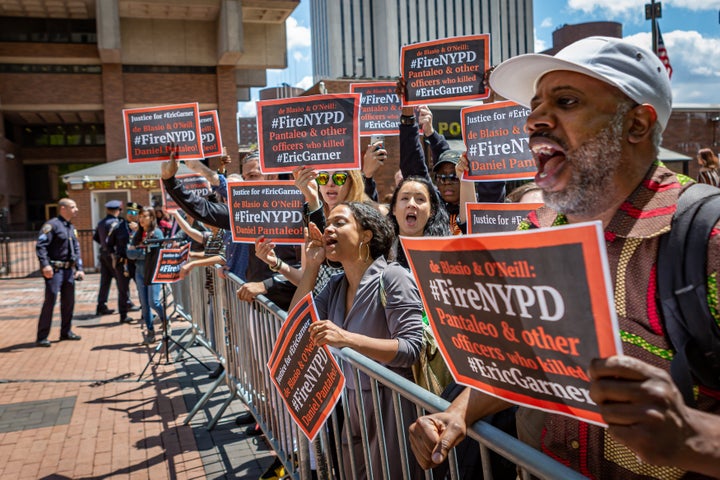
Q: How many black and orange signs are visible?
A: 12